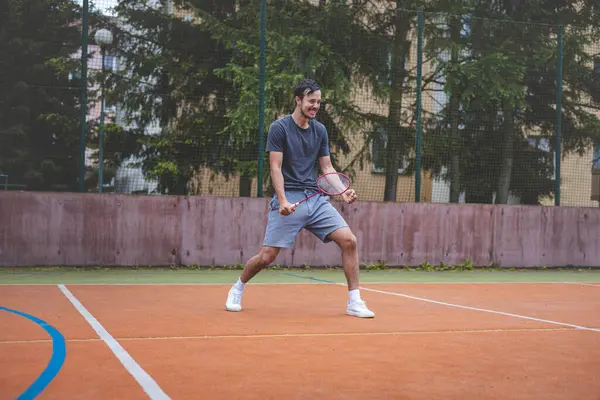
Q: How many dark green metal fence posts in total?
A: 4